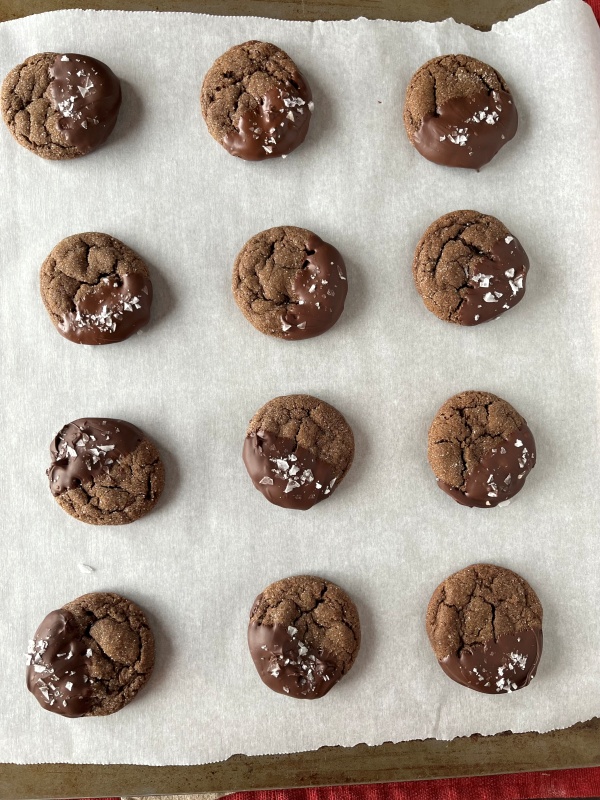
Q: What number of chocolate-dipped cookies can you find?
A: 12